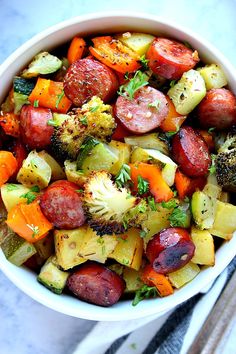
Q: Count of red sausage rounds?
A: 9